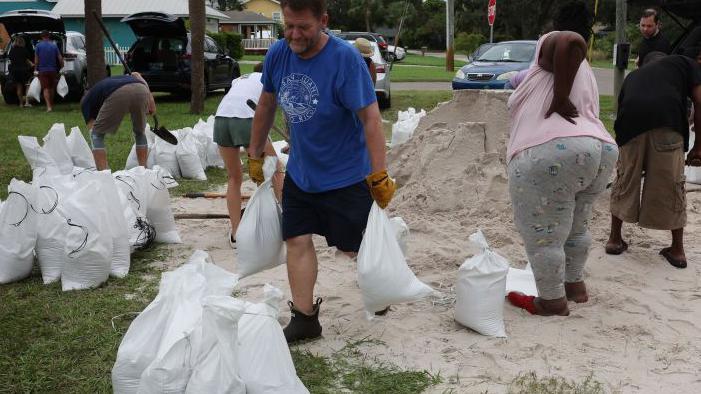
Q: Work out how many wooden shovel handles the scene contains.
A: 2